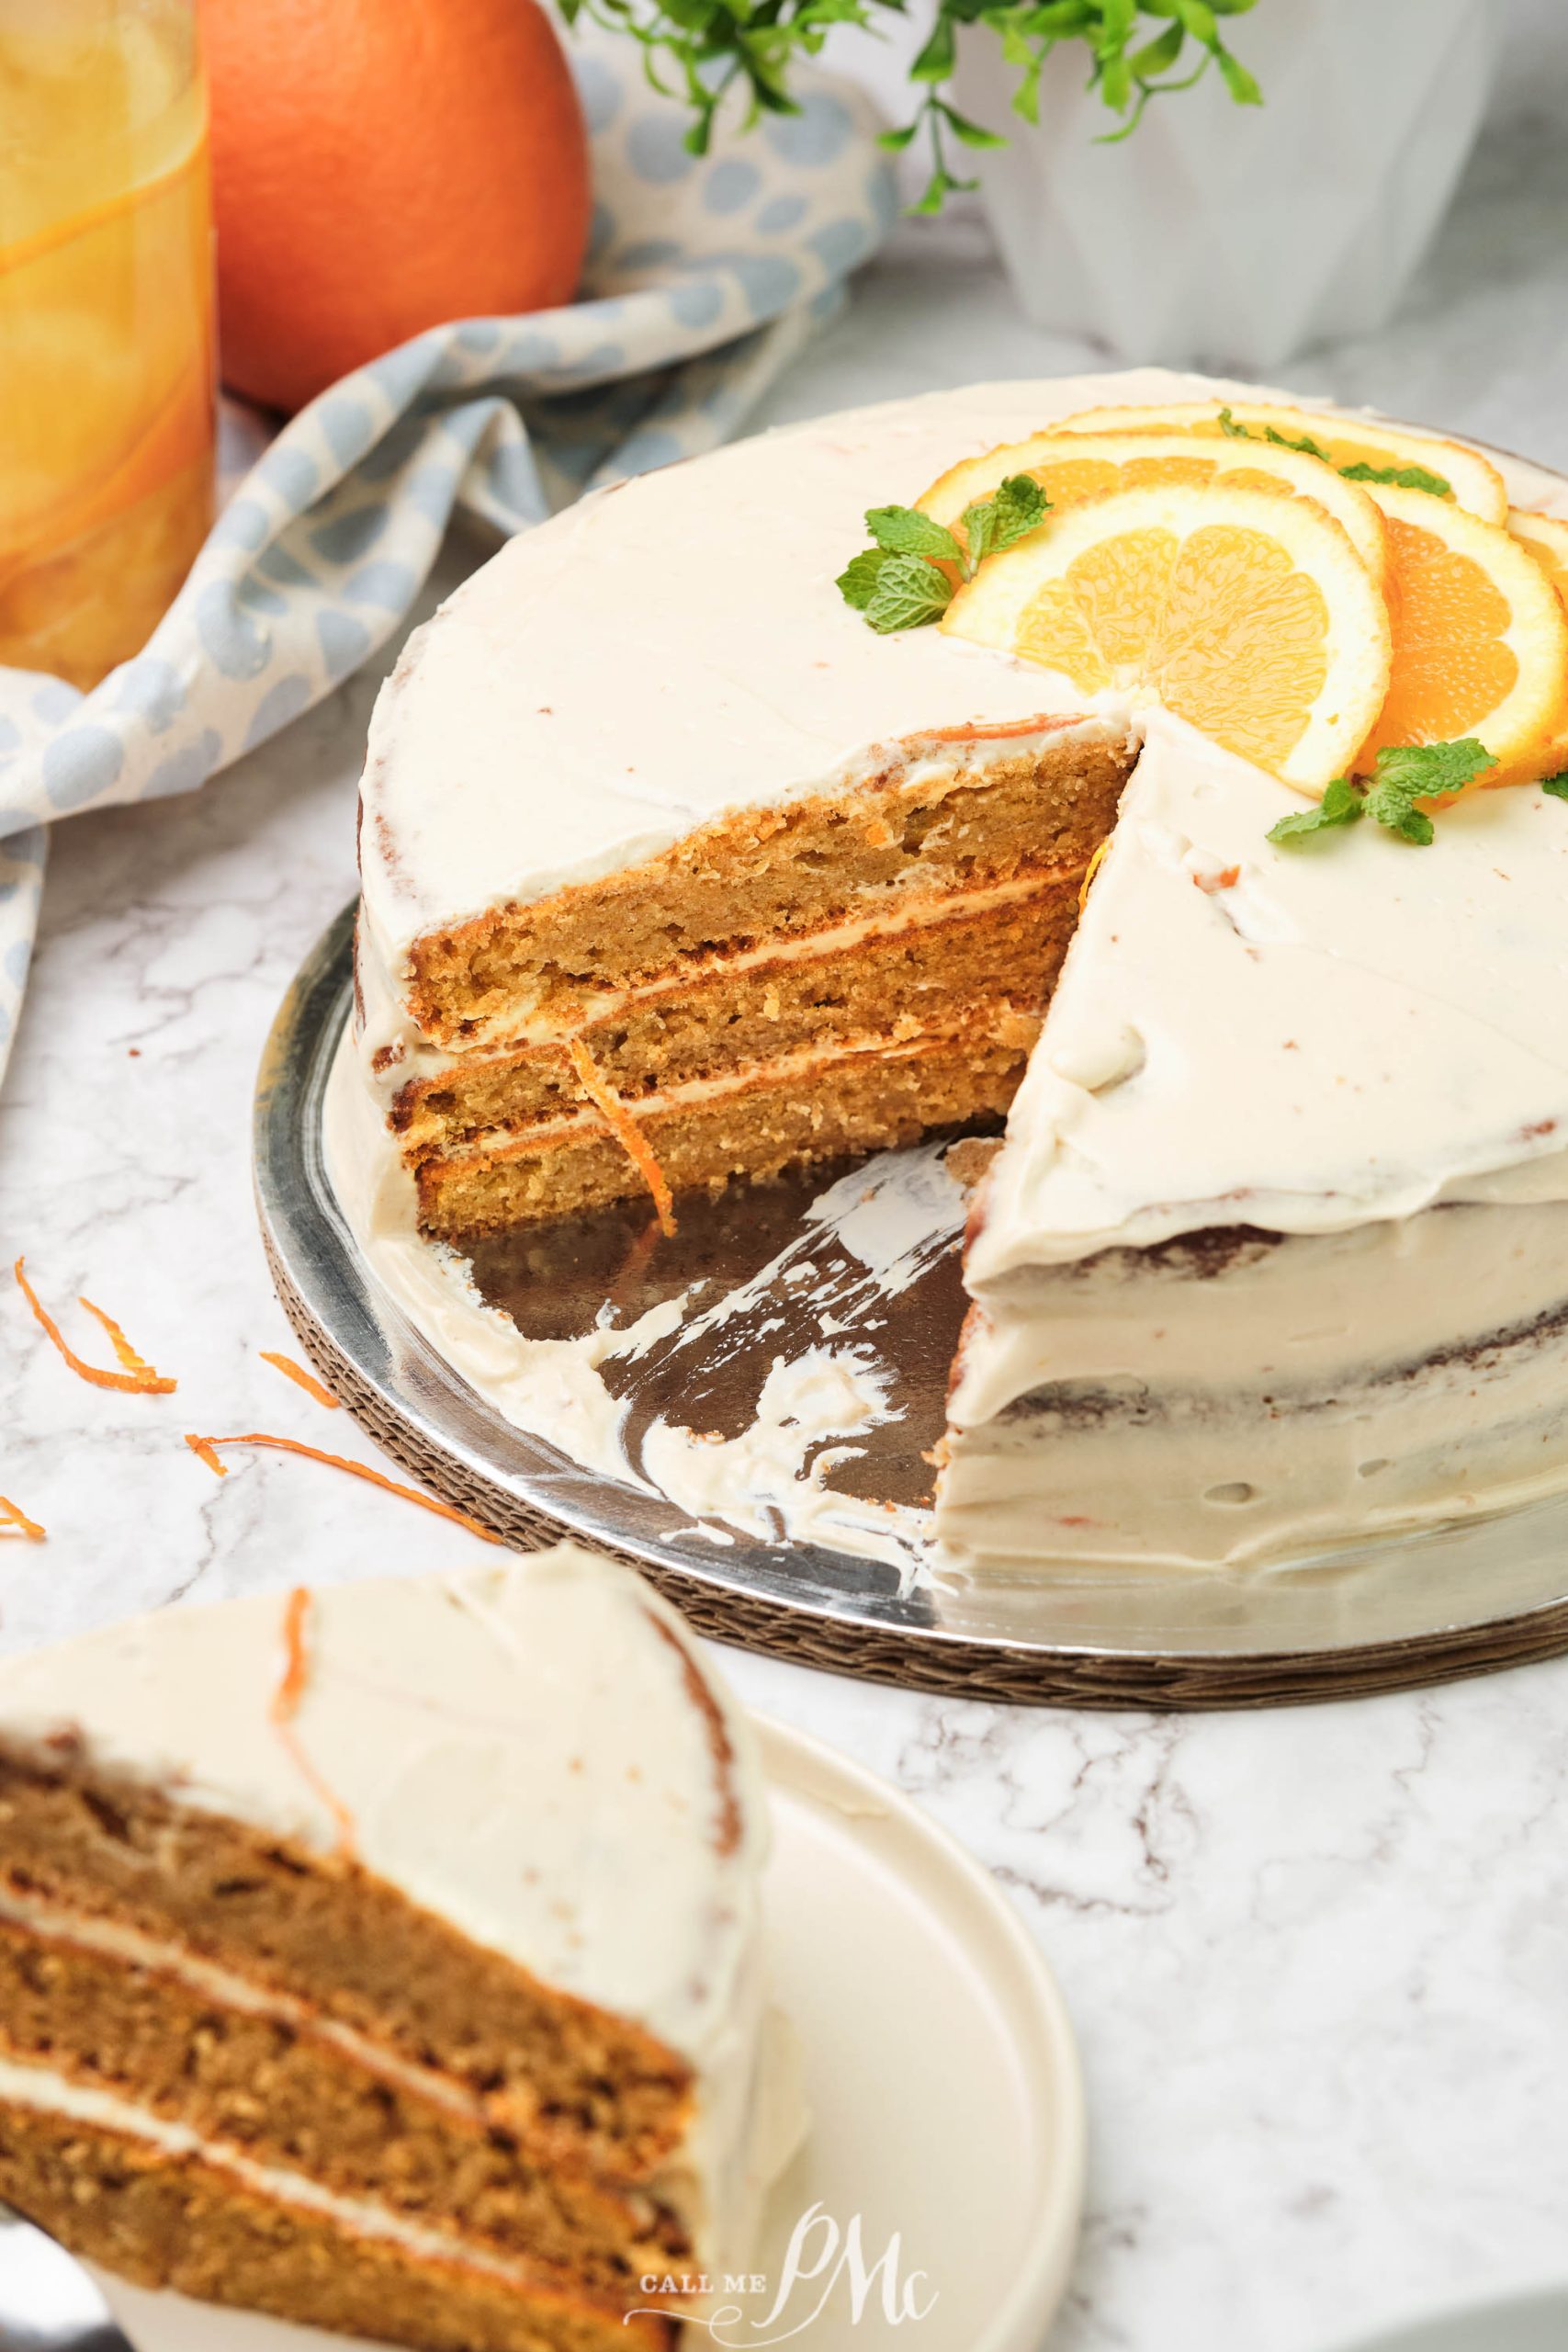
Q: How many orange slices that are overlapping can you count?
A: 5